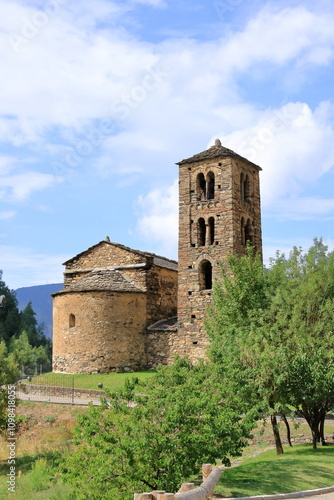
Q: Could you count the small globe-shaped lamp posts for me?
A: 2